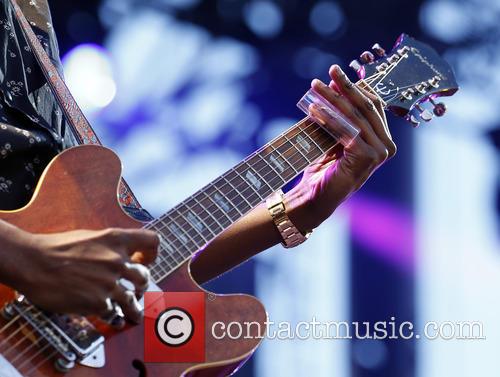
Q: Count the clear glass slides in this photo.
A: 1